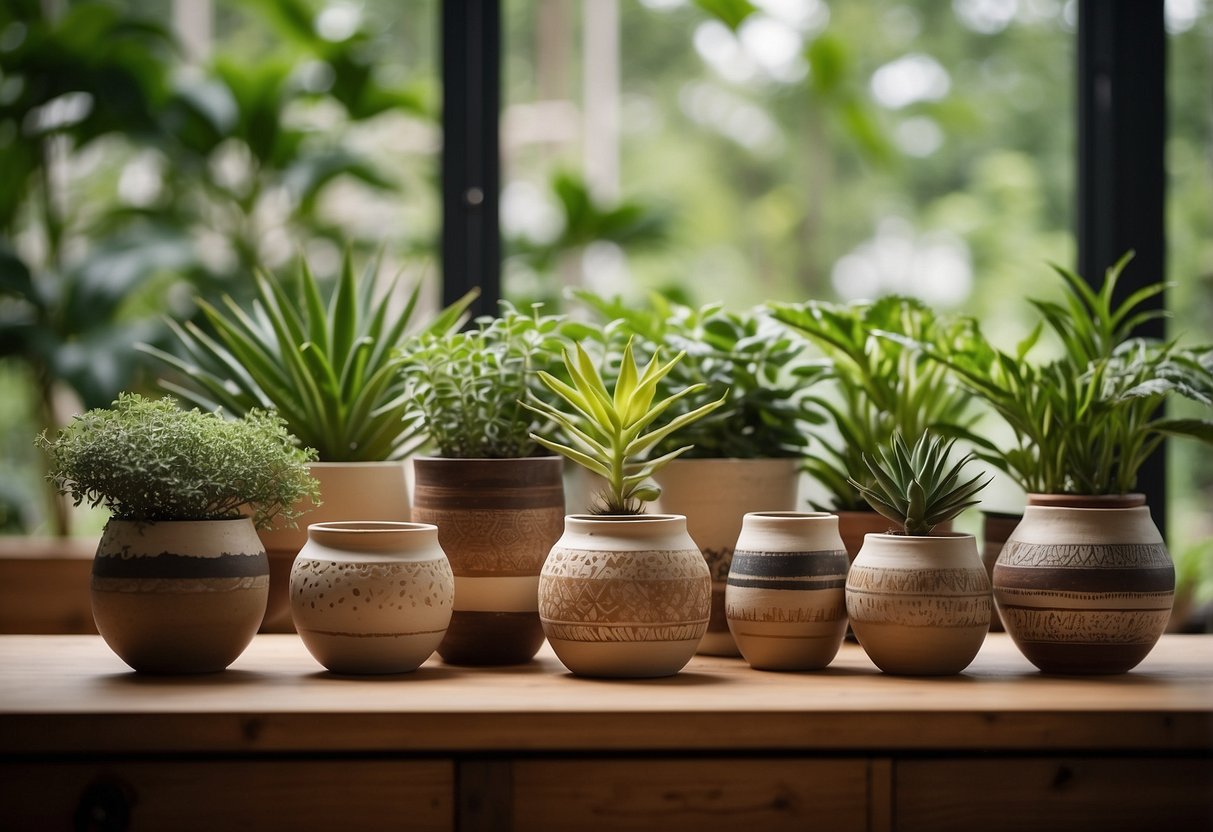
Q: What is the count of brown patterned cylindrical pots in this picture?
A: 1